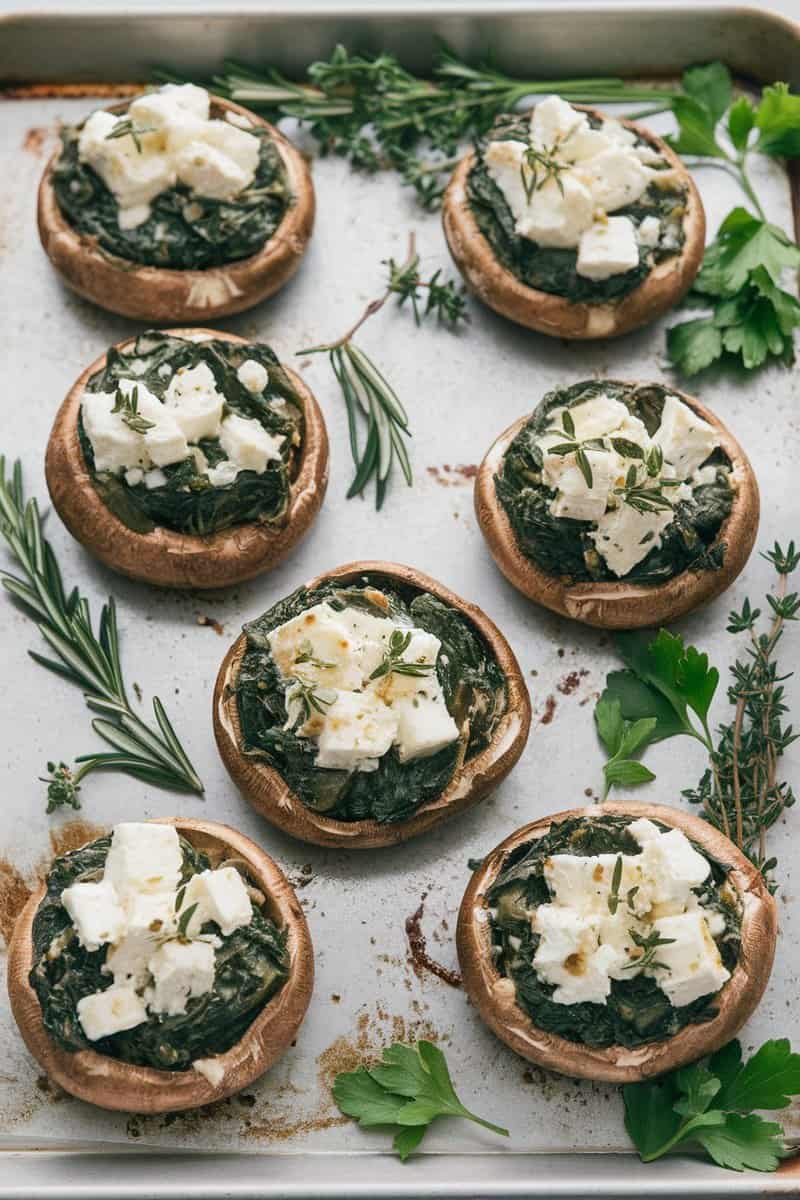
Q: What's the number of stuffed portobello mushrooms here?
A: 7